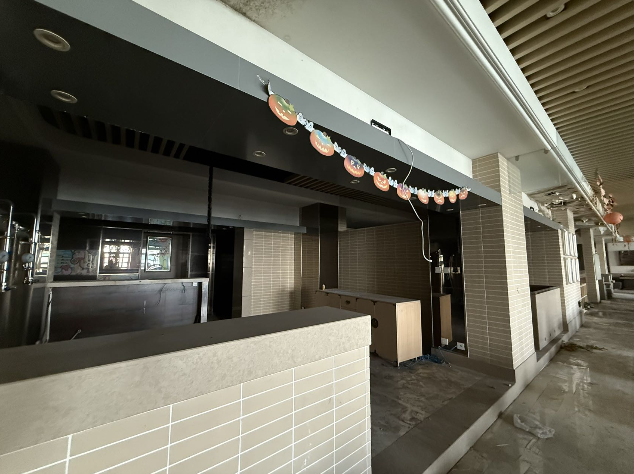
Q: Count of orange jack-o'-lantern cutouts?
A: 9